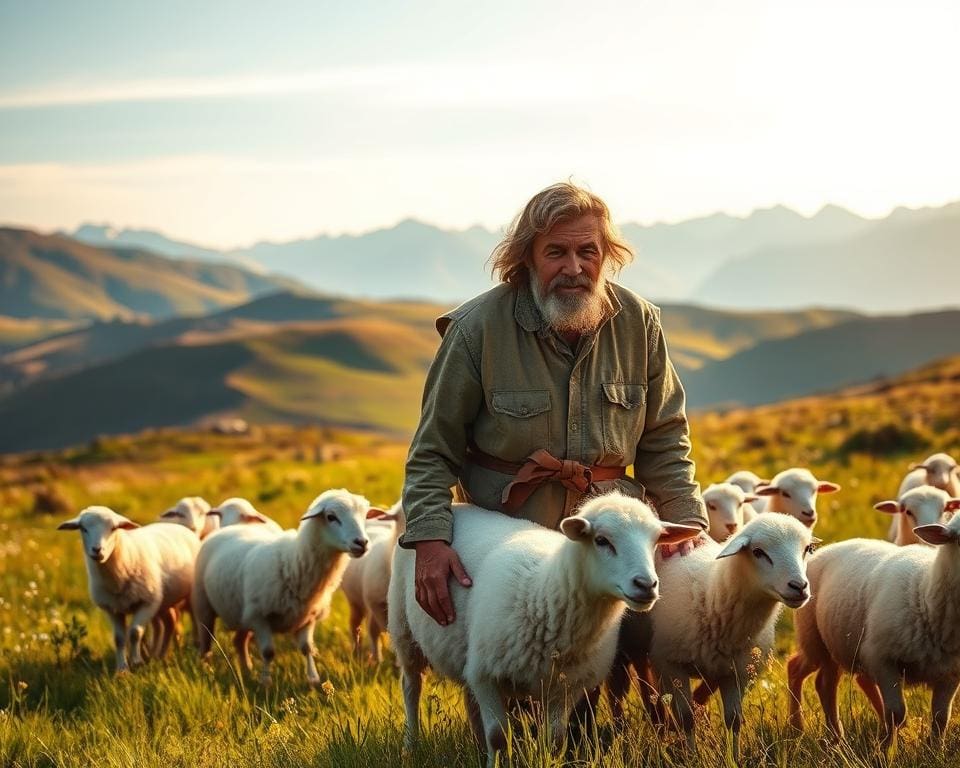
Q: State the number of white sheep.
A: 13